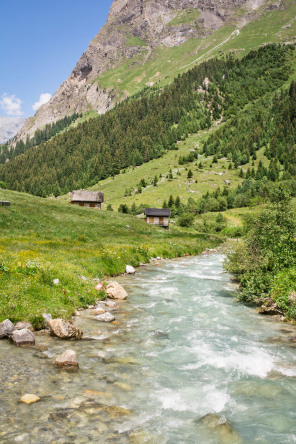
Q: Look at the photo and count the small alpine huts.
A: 2